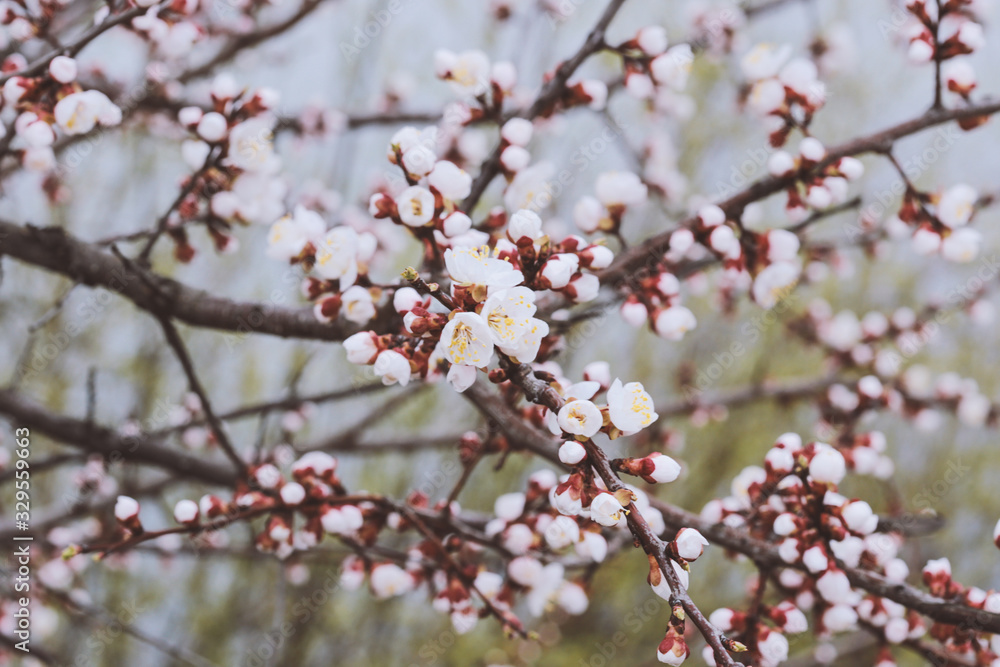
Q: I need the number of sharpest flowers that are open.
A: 5